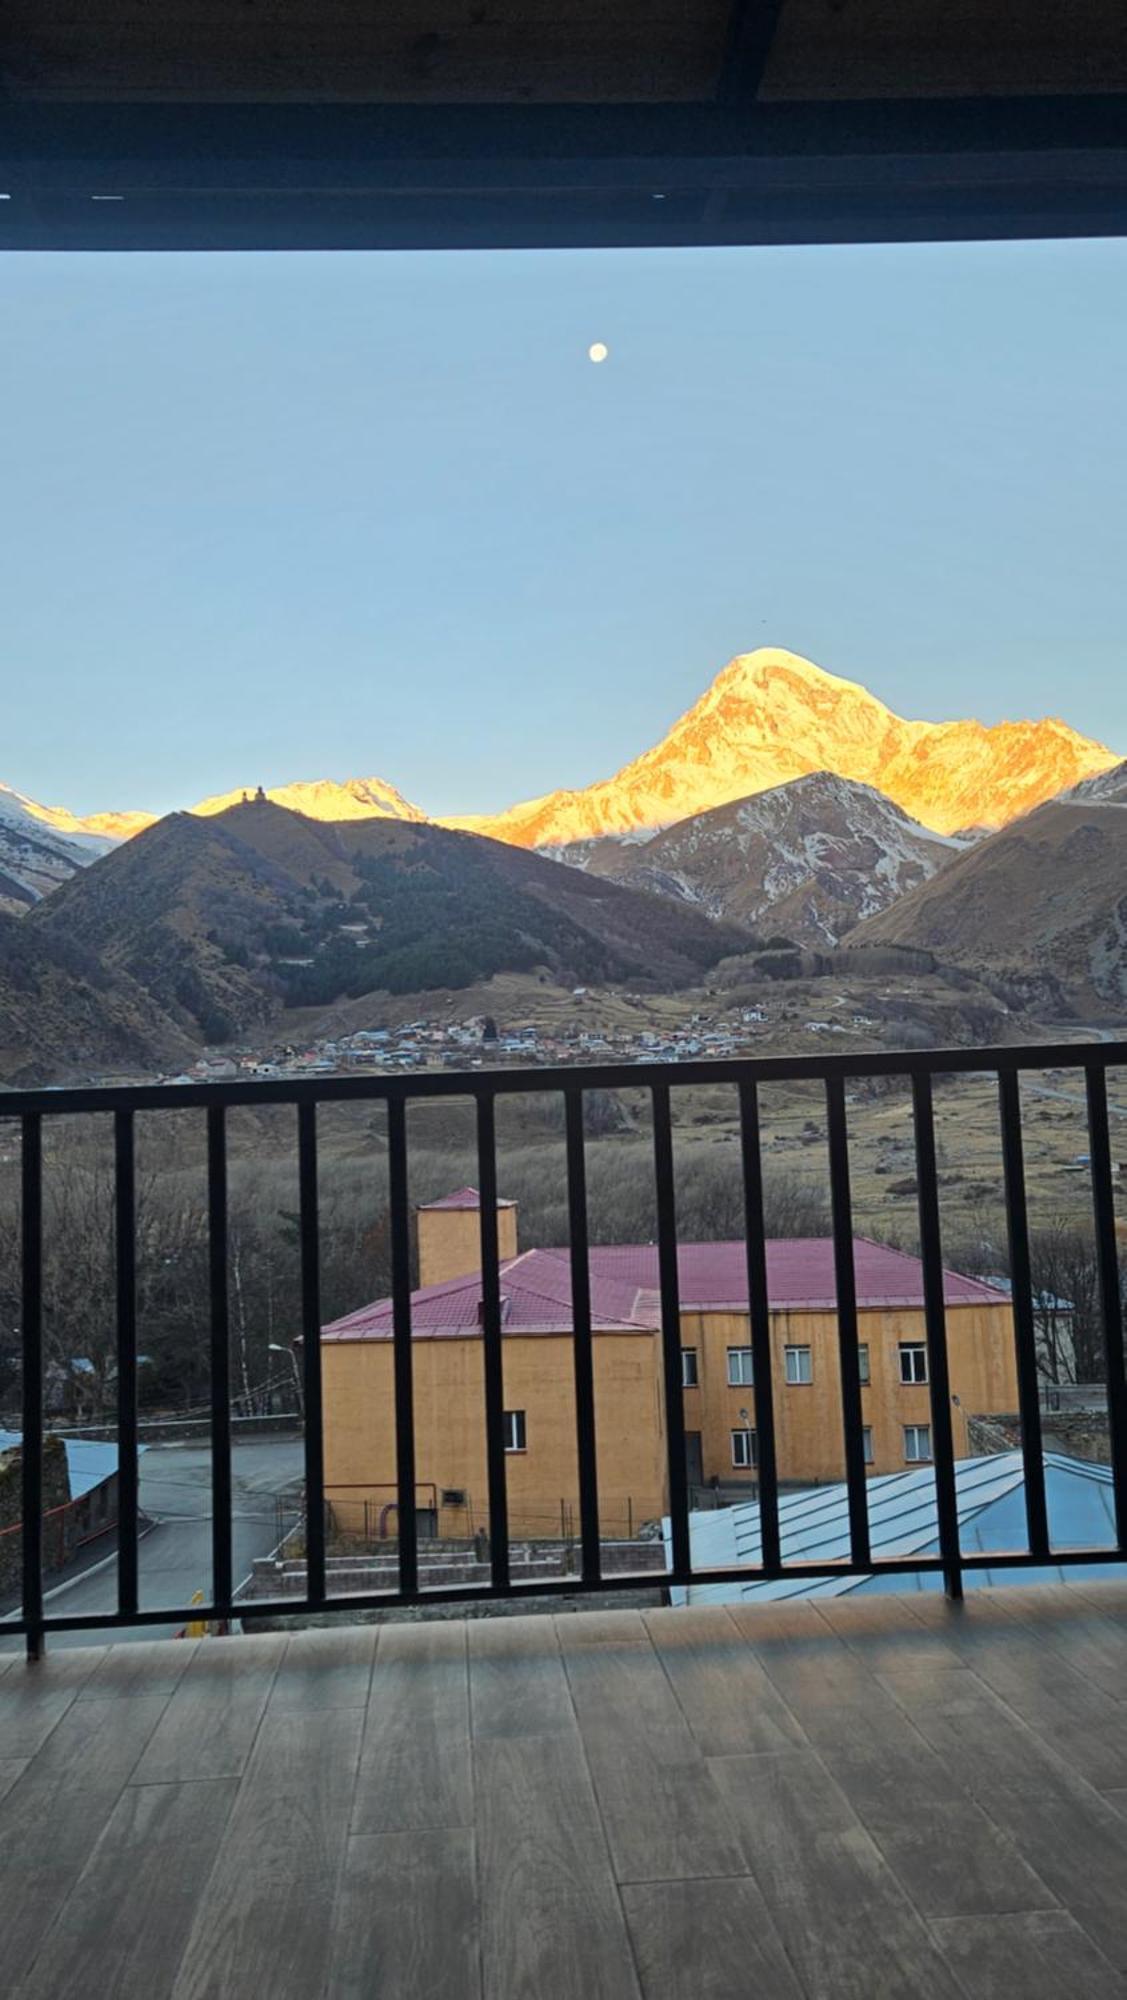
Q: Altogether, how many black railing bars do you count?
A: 13